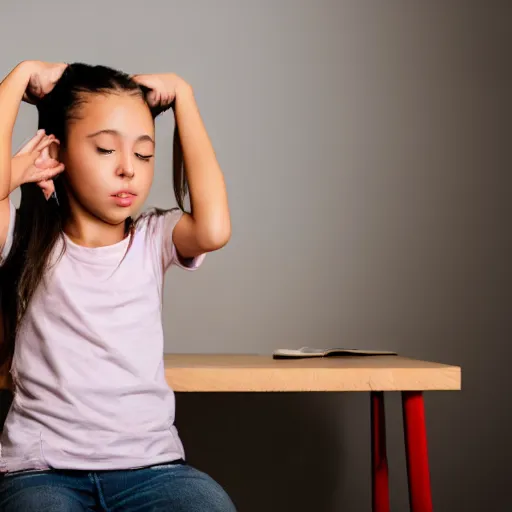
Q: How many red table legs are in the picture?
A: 2